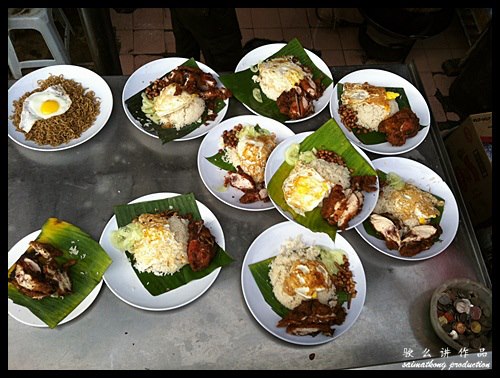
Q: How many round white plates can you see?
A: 10